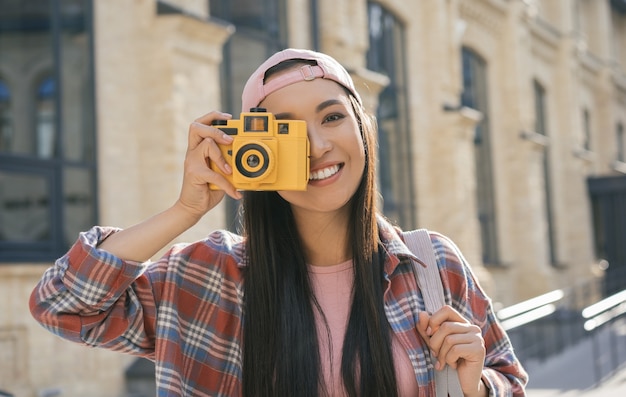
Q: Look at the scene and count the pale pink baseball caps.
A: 1